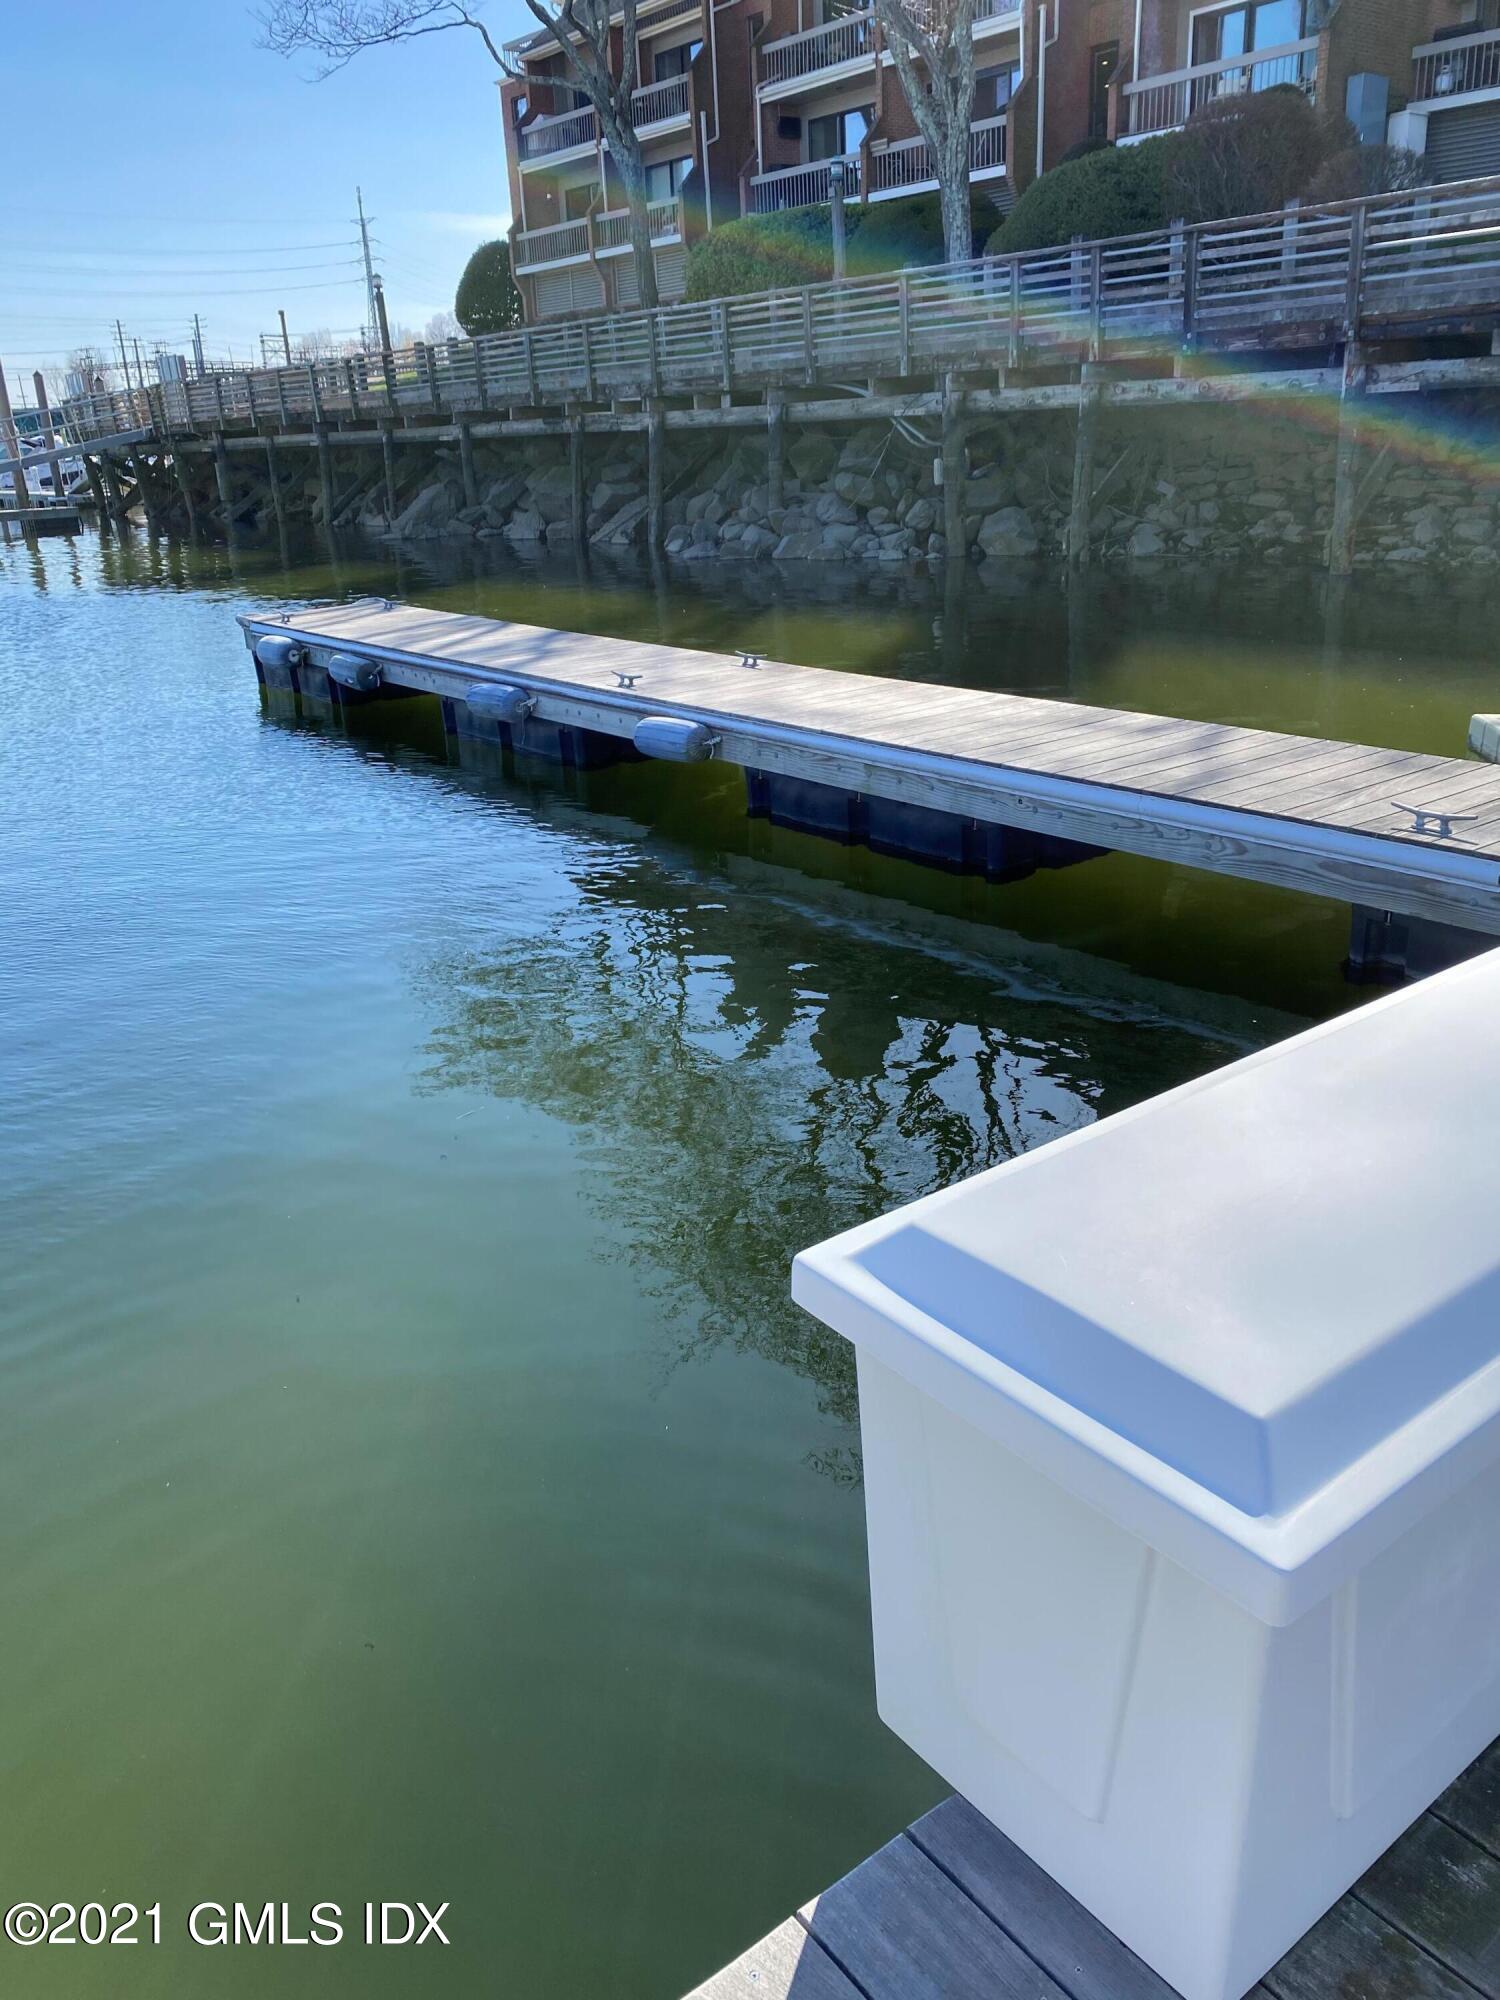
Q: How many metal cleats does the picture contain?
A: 5